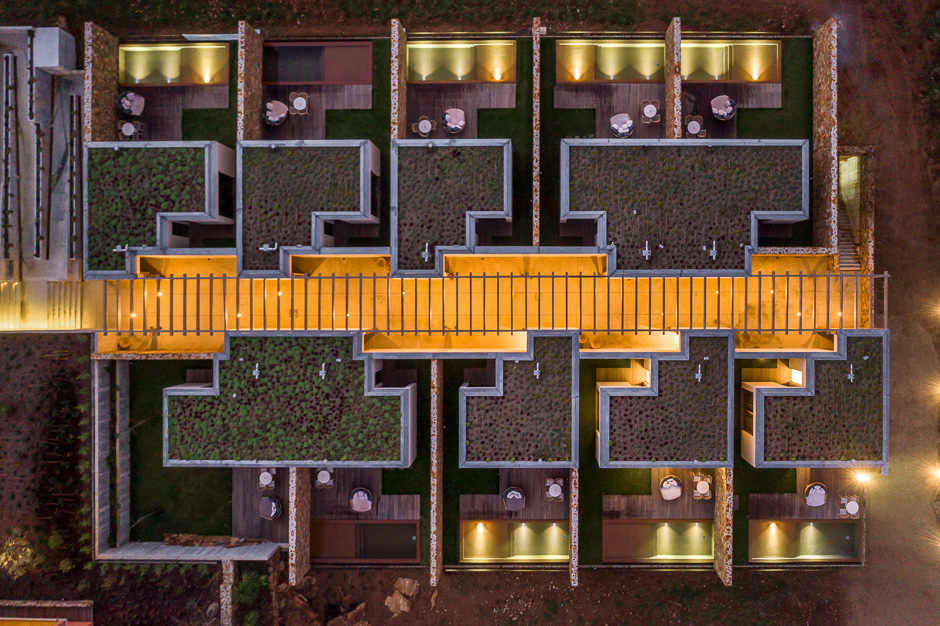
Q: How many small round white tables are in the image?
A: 10